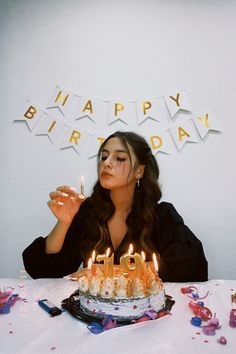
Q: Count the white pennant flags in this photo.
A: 12